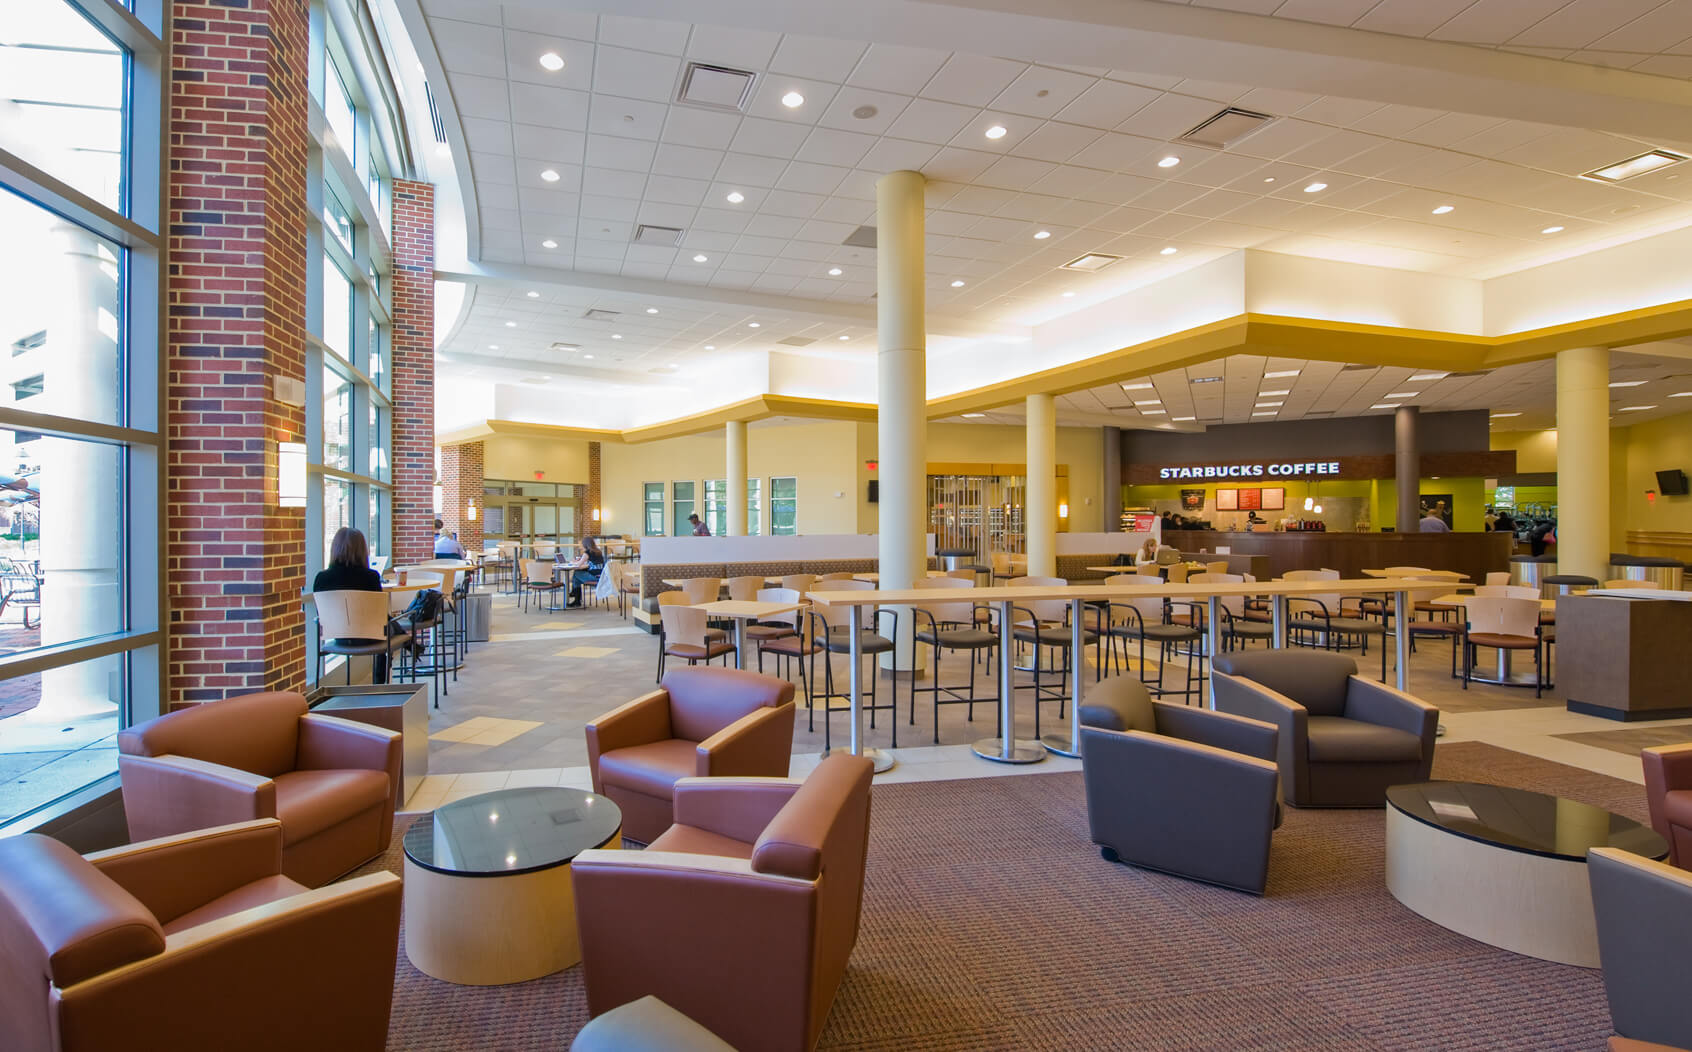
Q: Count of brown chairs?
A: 5